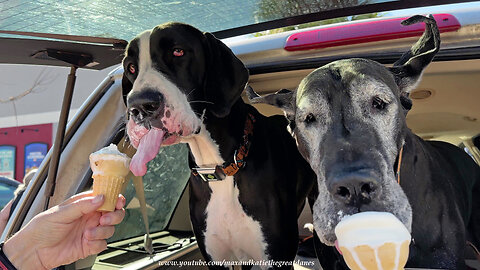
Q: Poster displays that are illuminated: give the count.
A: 2